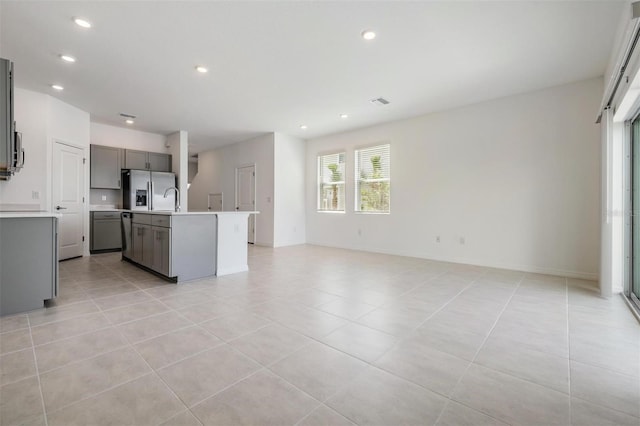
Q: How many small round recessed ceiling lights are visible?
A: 8